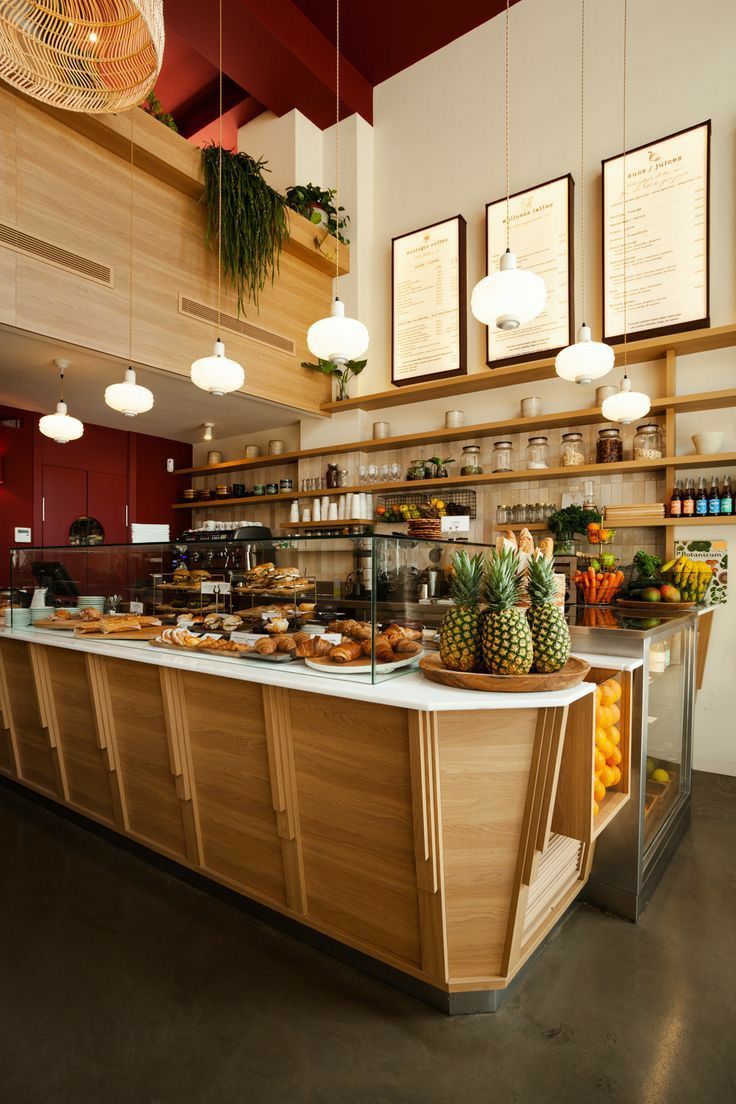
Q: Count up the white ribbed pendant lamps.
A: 7